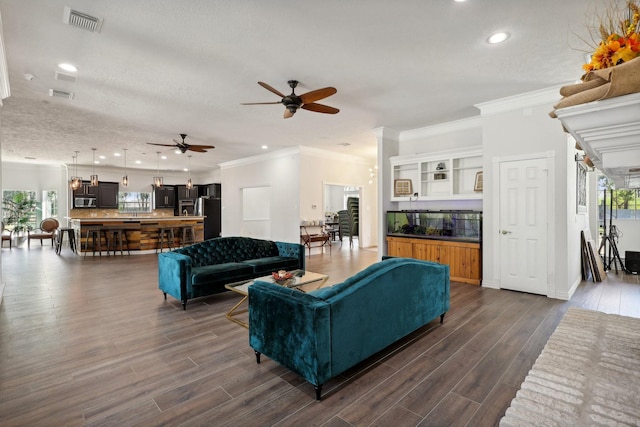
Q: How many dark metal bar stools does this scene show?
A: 5